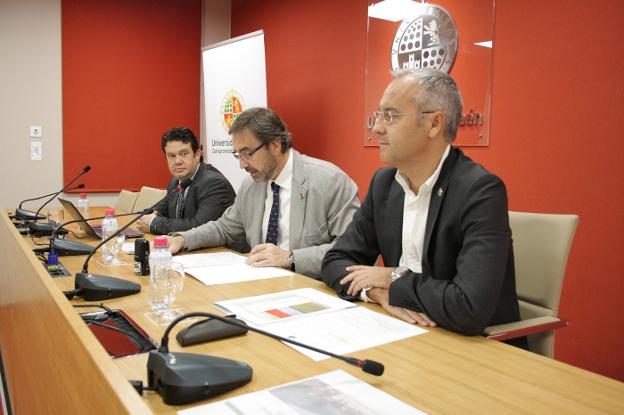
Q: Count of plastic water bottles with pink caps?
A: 3